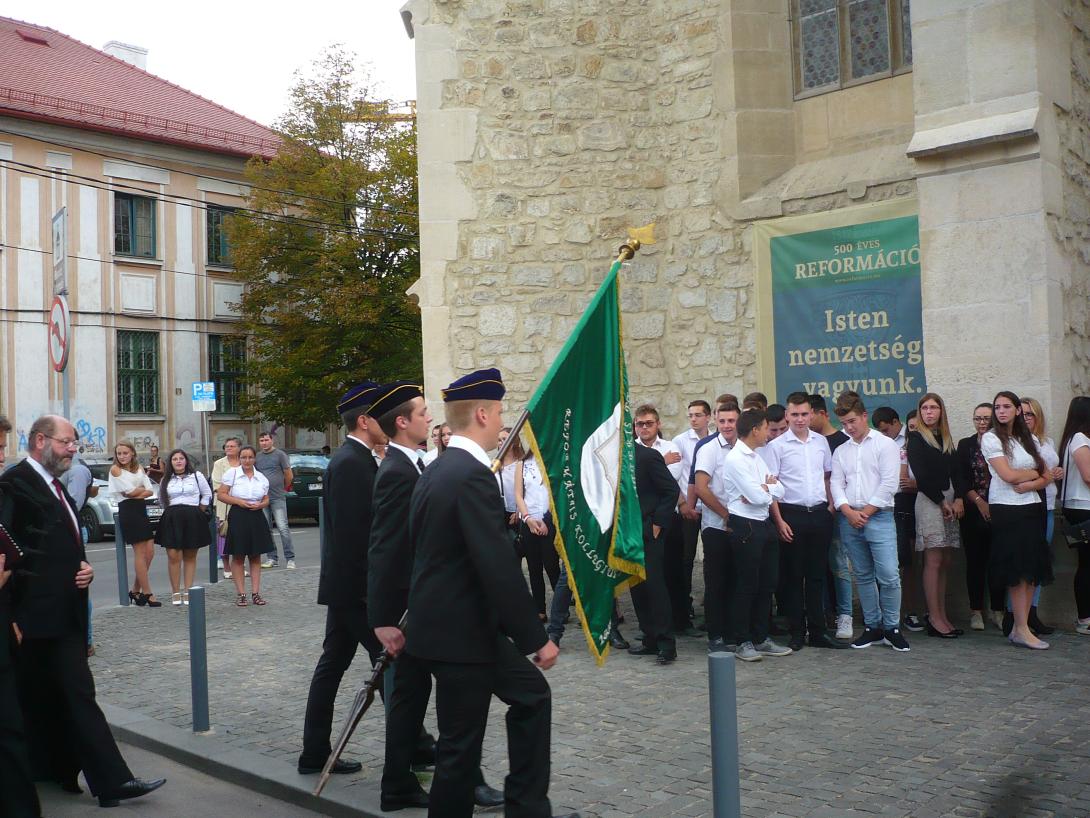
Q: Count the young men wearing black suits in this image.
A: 3